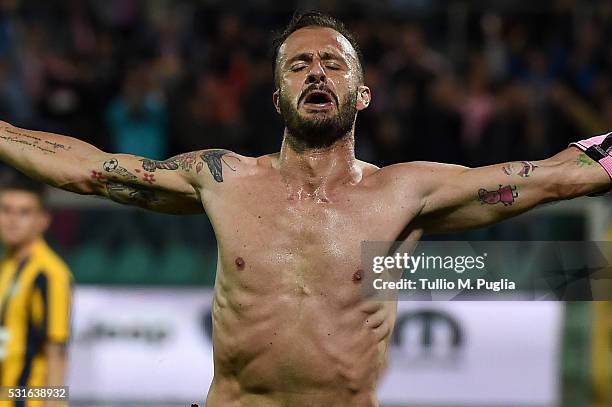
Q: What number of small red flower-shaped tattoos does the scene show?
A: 2